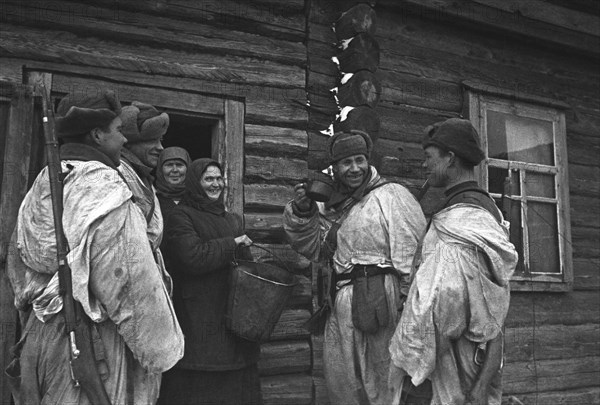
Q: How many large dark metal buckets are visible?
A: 1